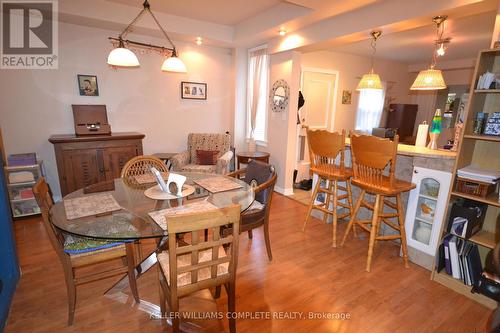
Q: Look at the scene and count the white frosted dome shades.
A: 2